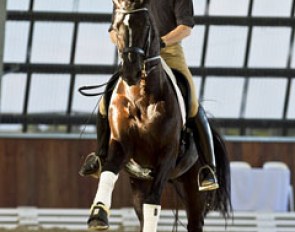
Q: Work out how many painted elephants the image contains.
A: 0